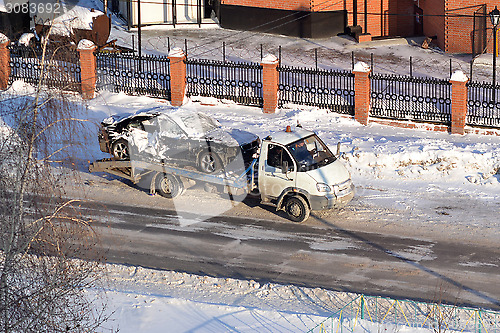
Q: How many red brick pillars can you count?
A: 6